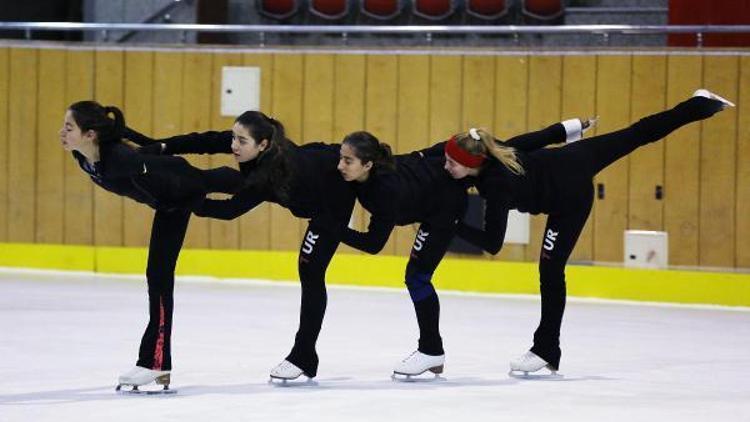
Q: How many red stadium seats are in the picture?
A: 6